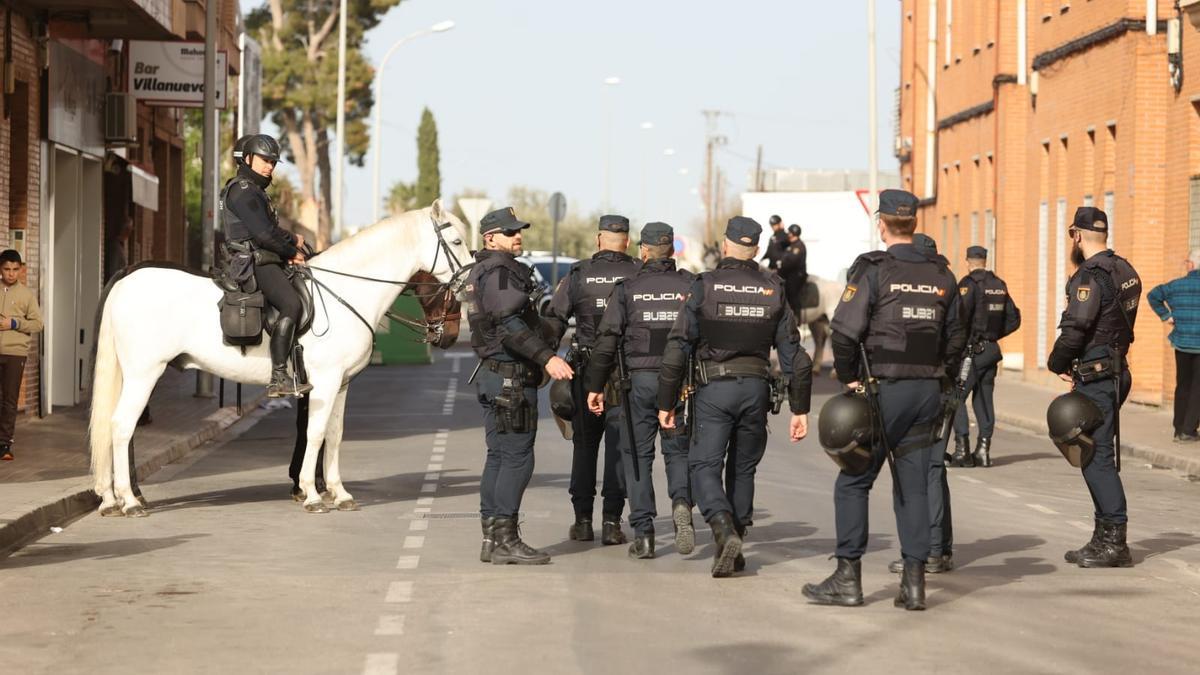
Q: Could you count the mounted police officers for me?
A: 4